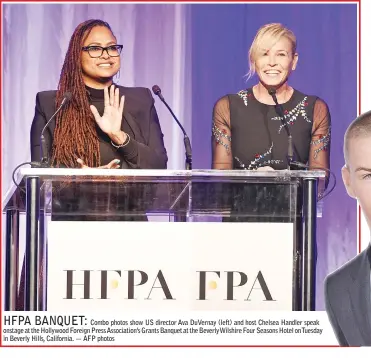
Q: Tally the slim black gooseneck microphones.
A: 3